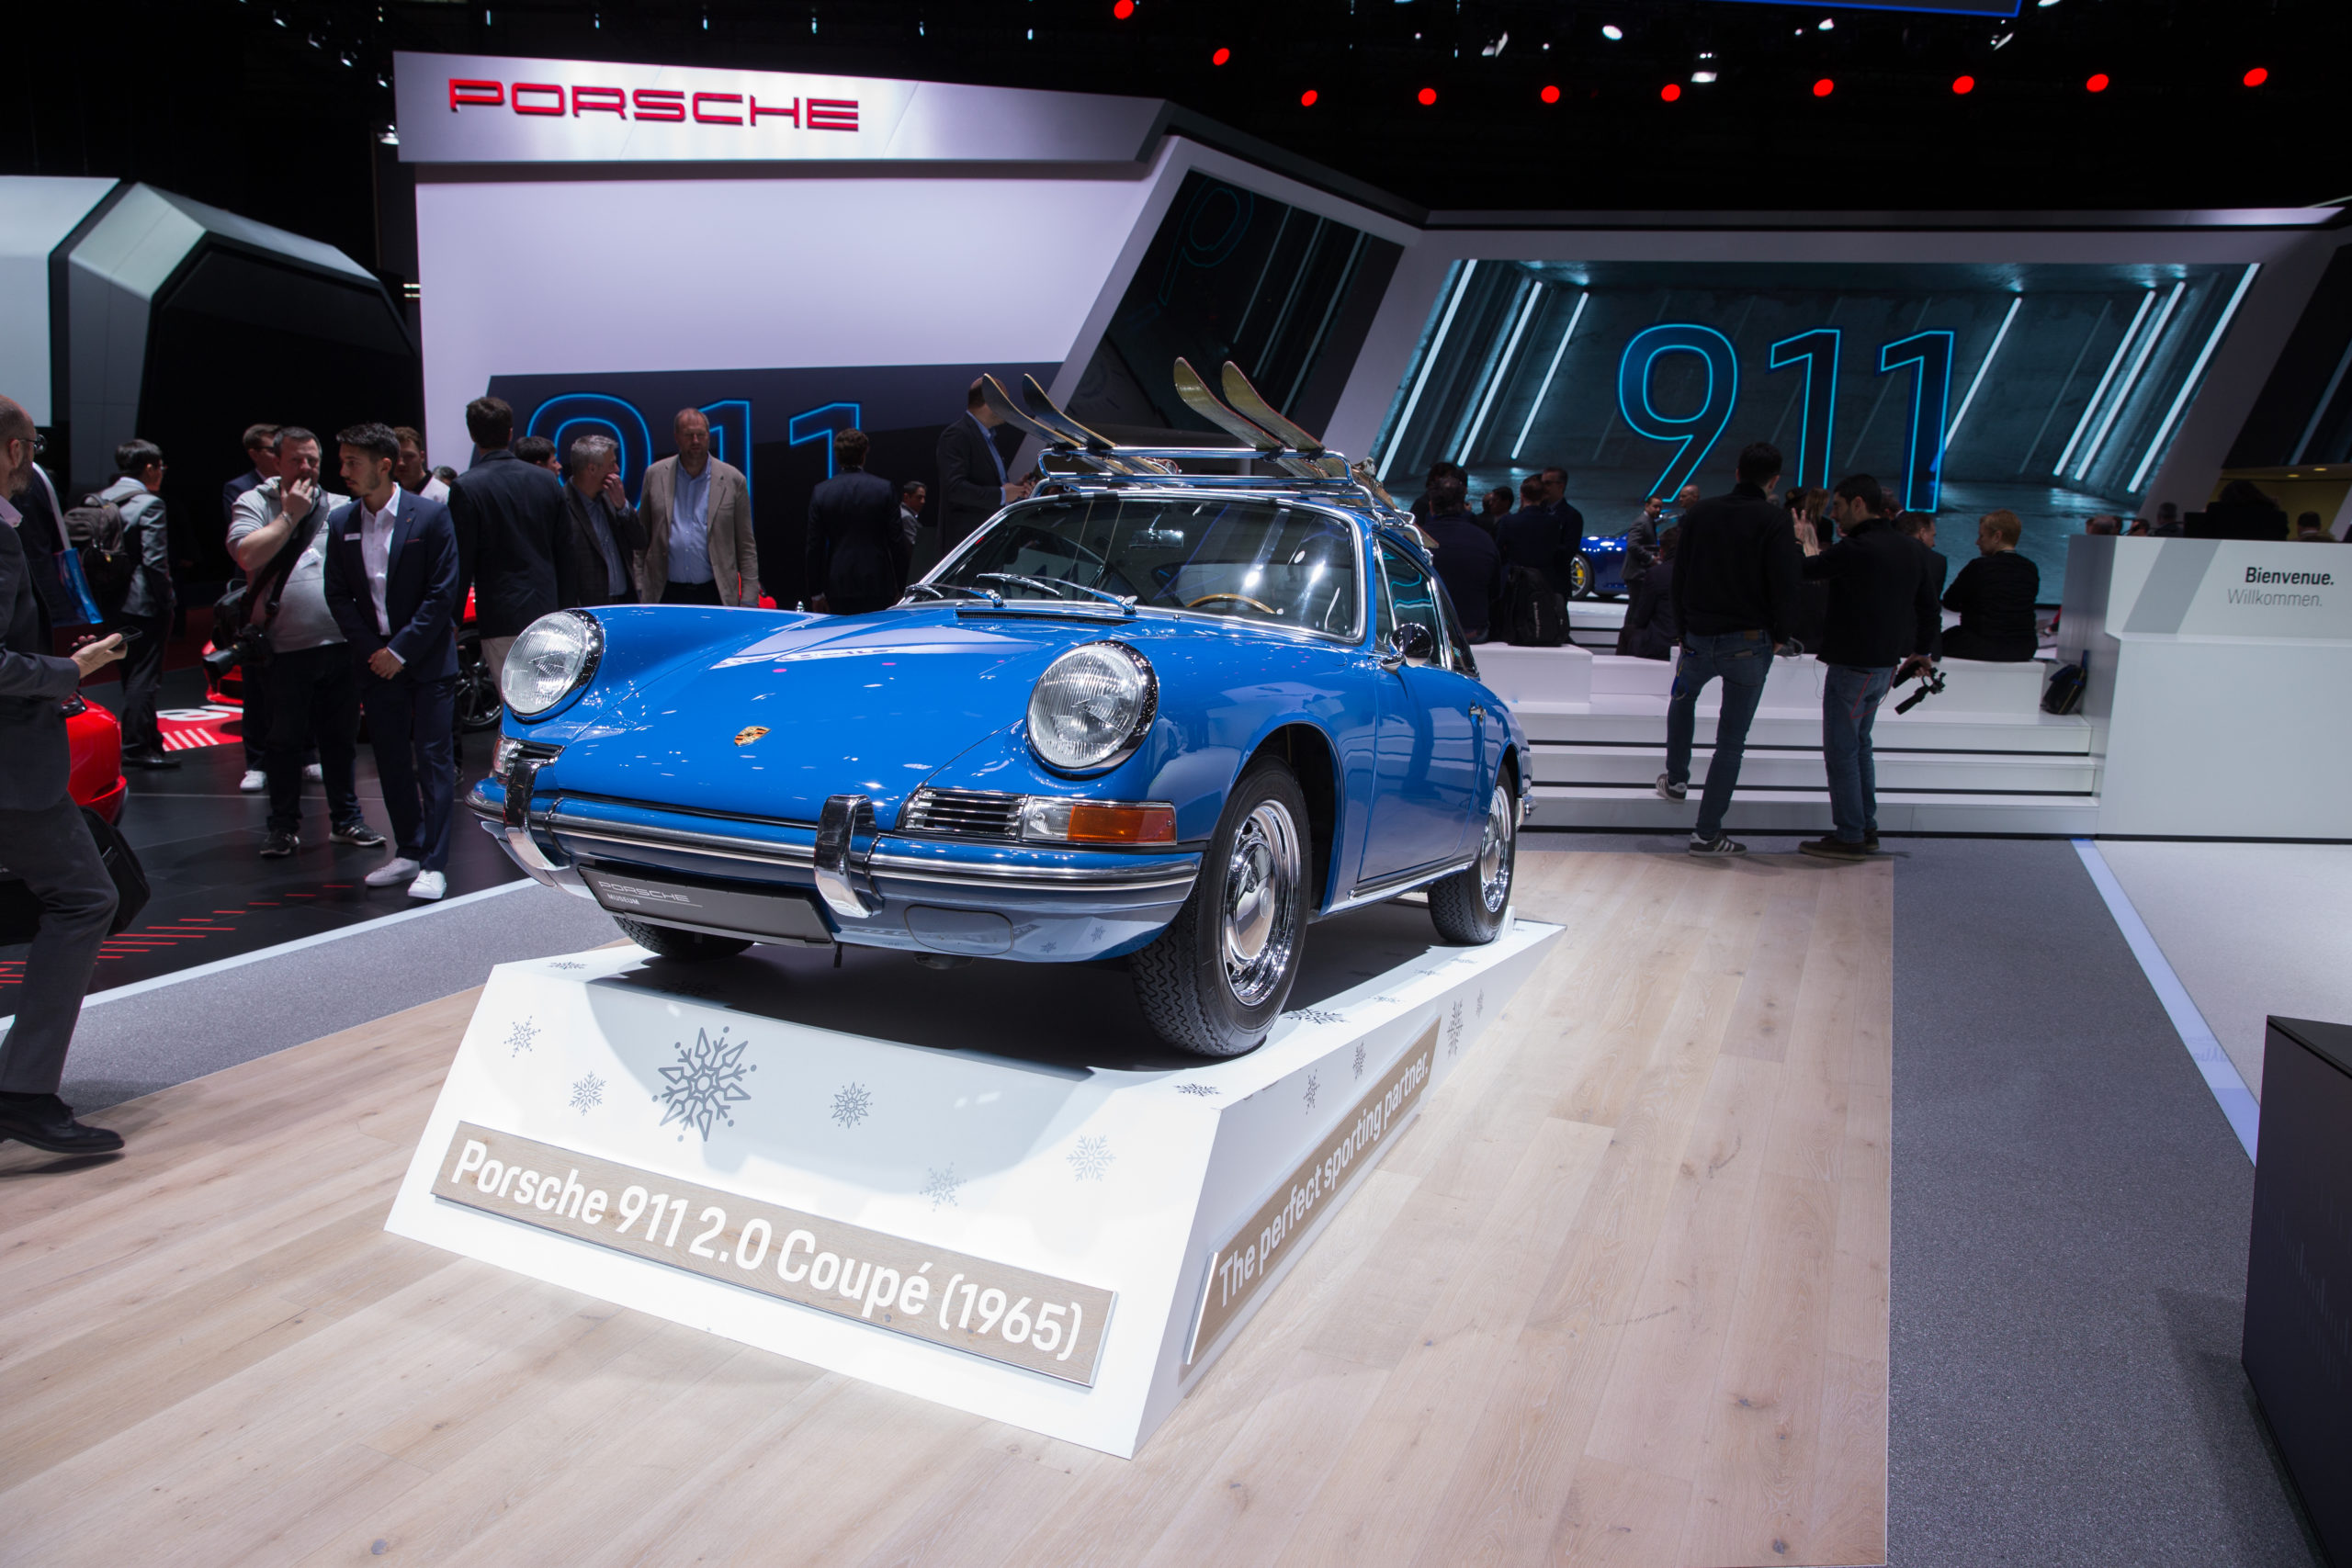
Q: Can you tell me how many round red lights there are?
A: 10